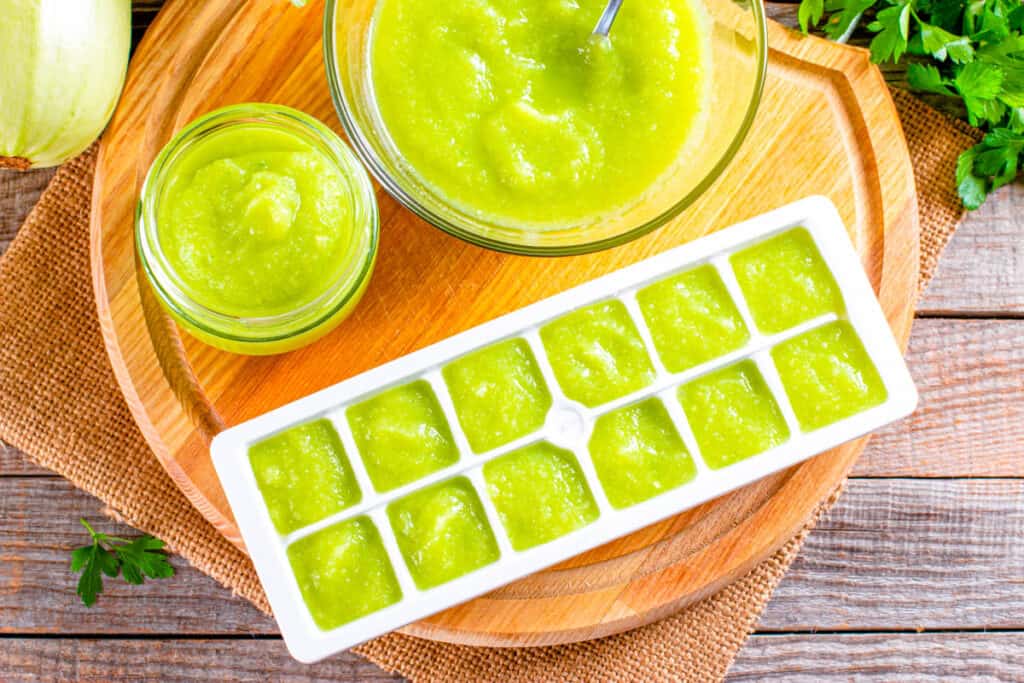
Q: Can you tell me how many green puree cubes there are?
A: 12